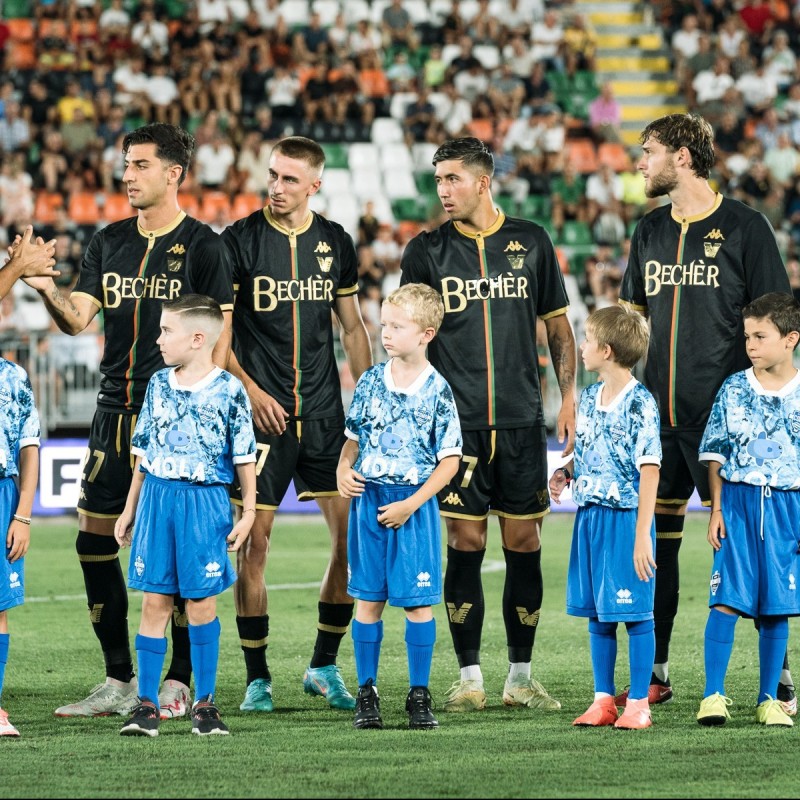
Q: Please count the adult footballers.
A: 4